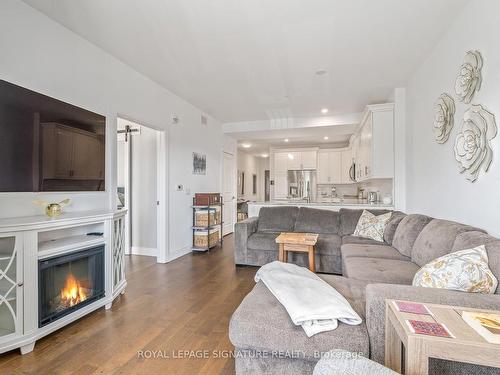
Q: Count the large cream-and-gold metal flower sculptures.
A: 3